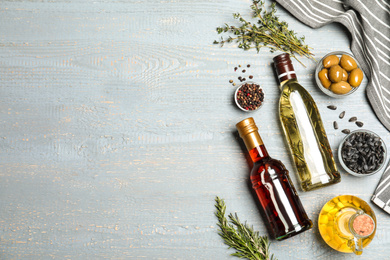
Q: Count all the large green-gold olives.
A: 7